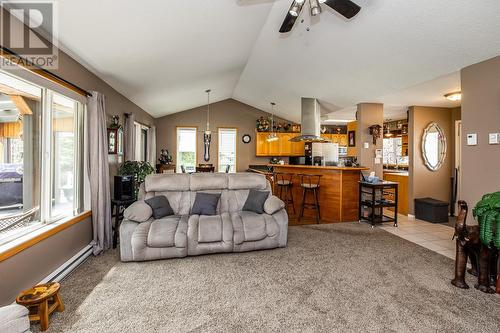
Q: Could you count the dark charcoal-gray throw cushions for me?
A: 3